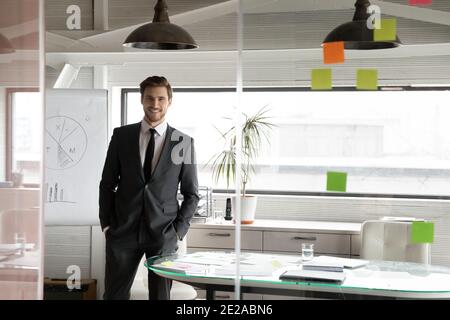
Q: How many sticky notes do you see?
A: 7